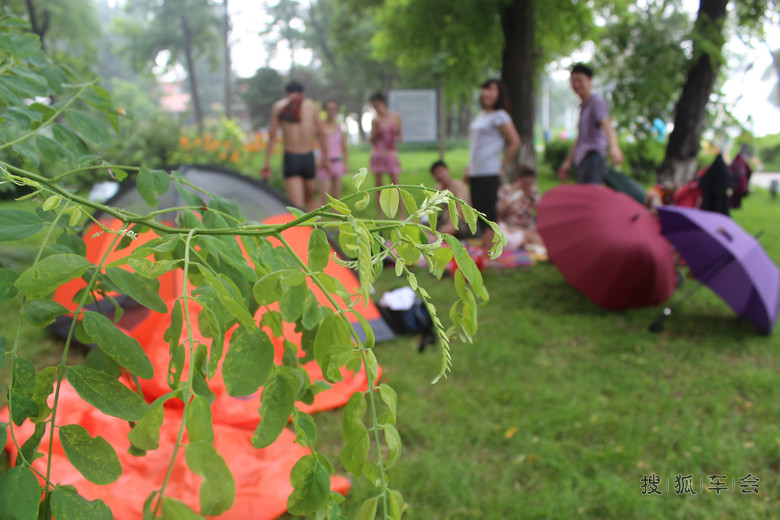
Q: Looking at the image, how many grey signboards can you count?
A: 1